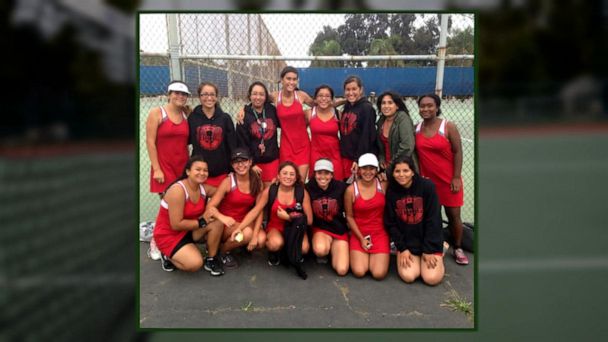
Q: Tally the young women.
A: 14